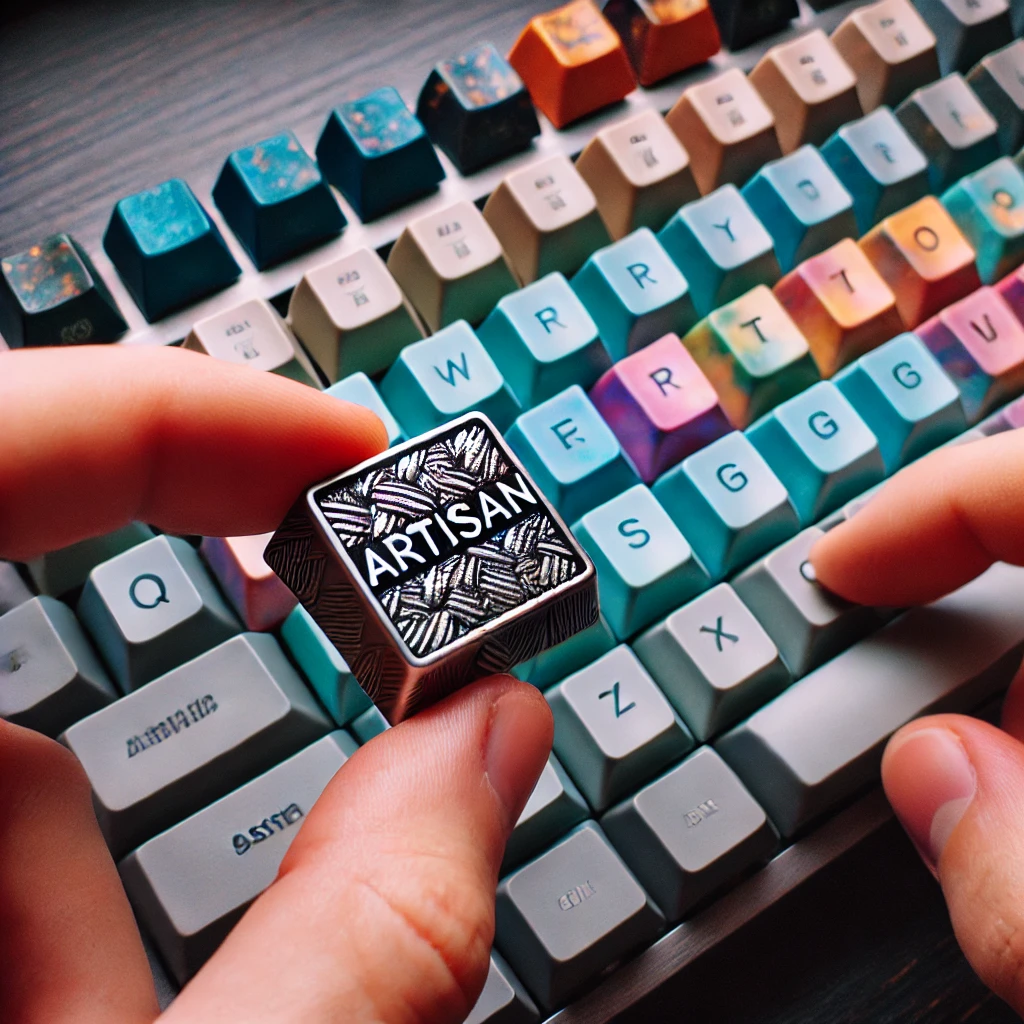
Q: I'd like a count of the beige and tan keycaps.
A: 8